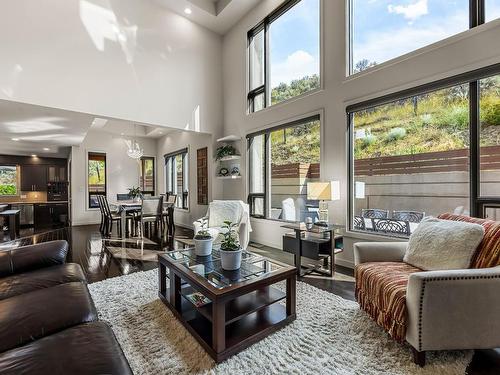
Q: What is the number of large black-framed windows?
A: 4